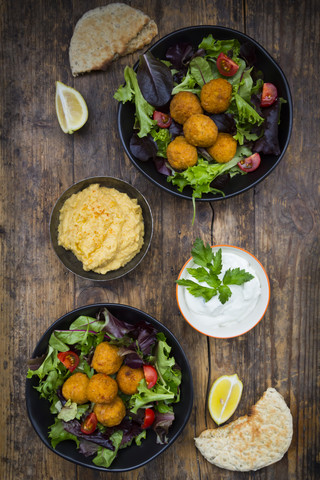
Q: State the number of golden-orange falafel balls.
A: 10